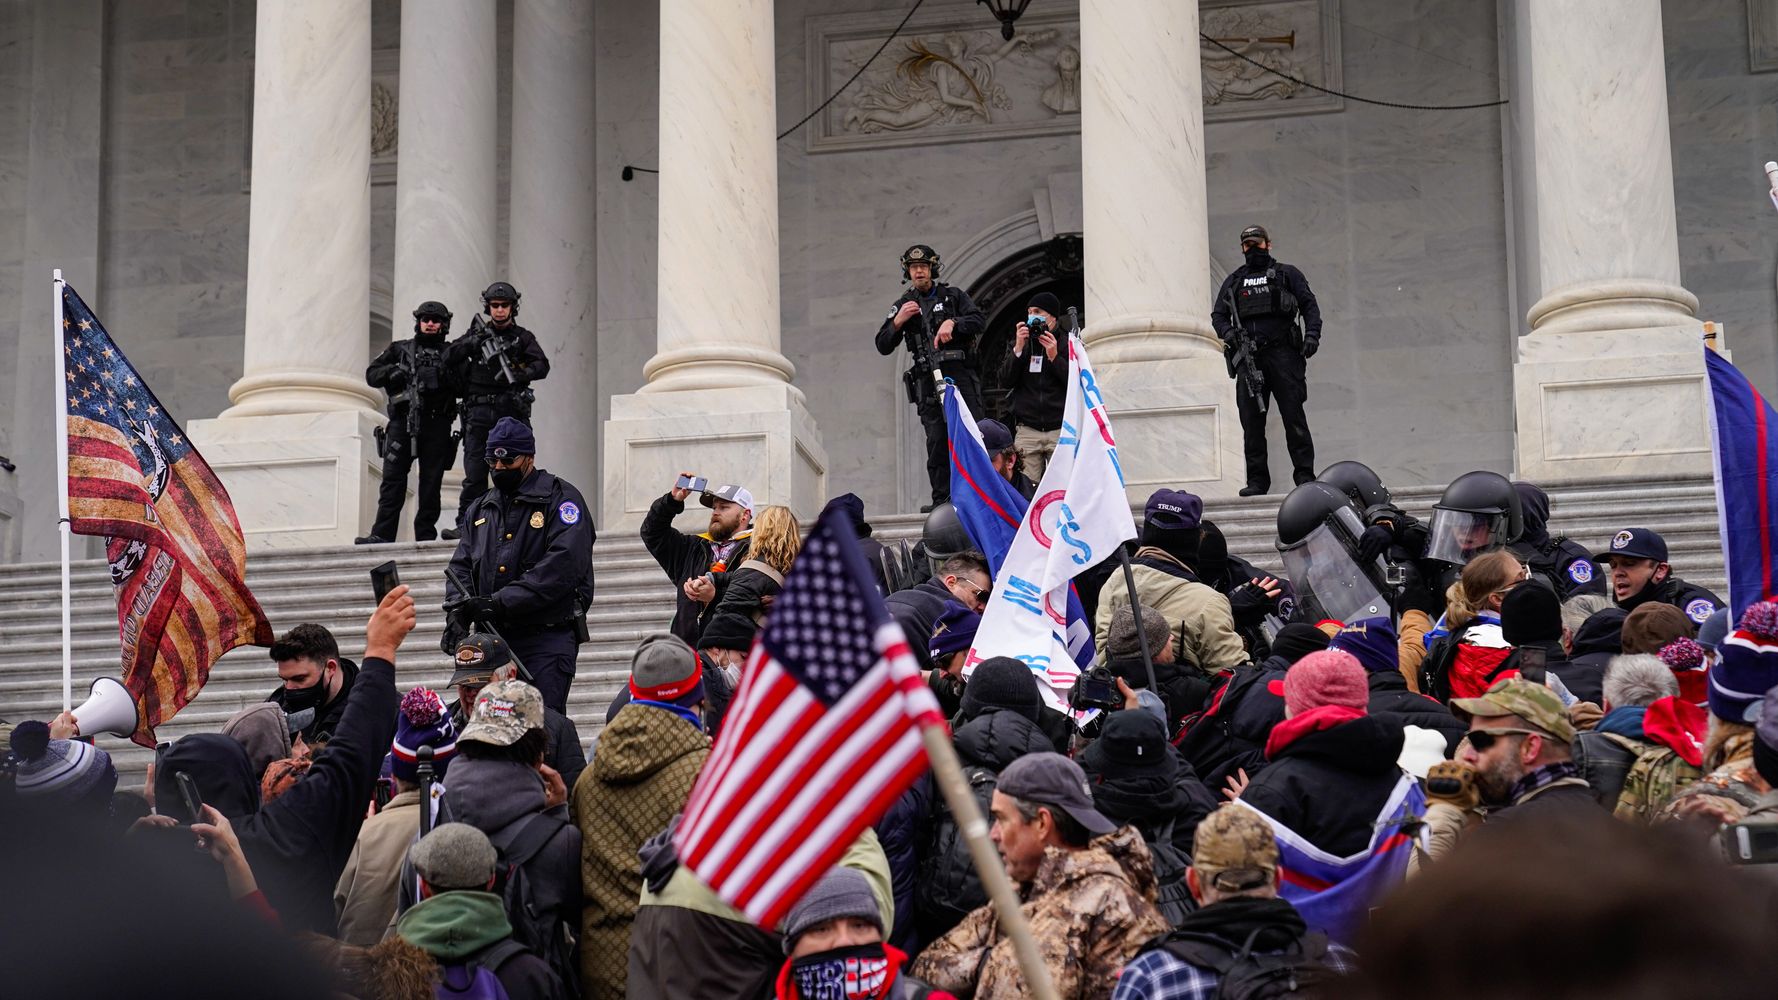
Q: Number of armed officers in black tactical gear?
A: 4